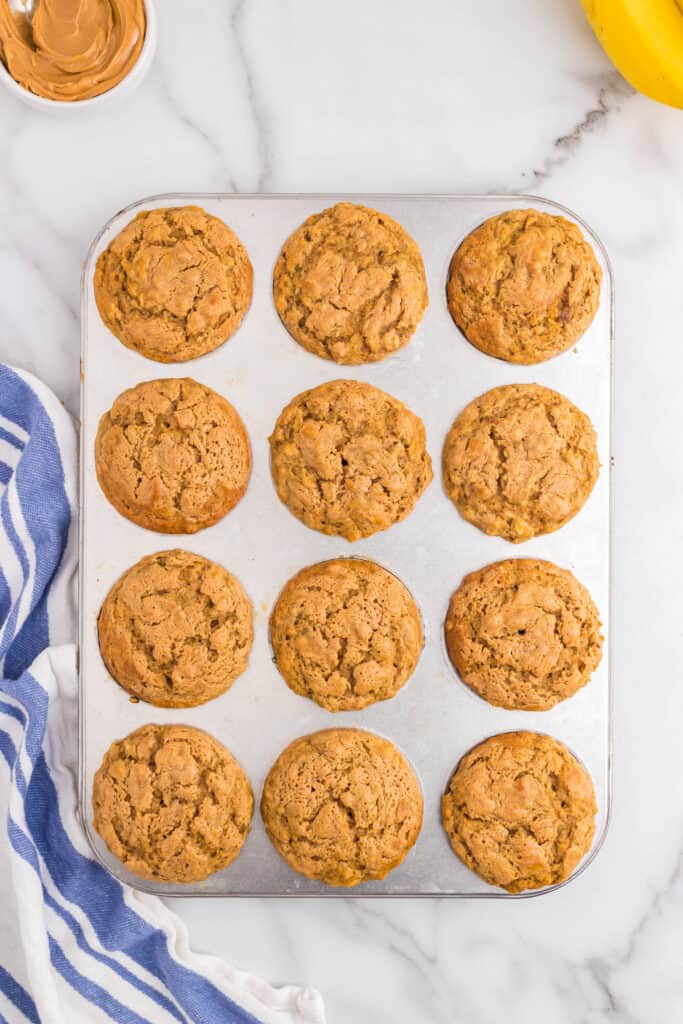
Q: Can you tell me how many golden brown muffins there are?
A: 12